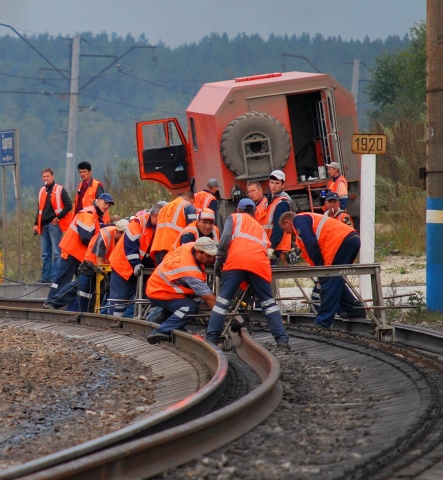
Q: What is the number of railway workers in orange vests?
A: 15